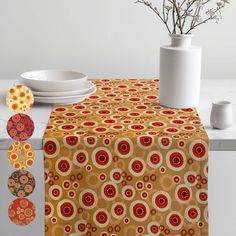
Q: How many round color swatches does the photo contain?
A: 5